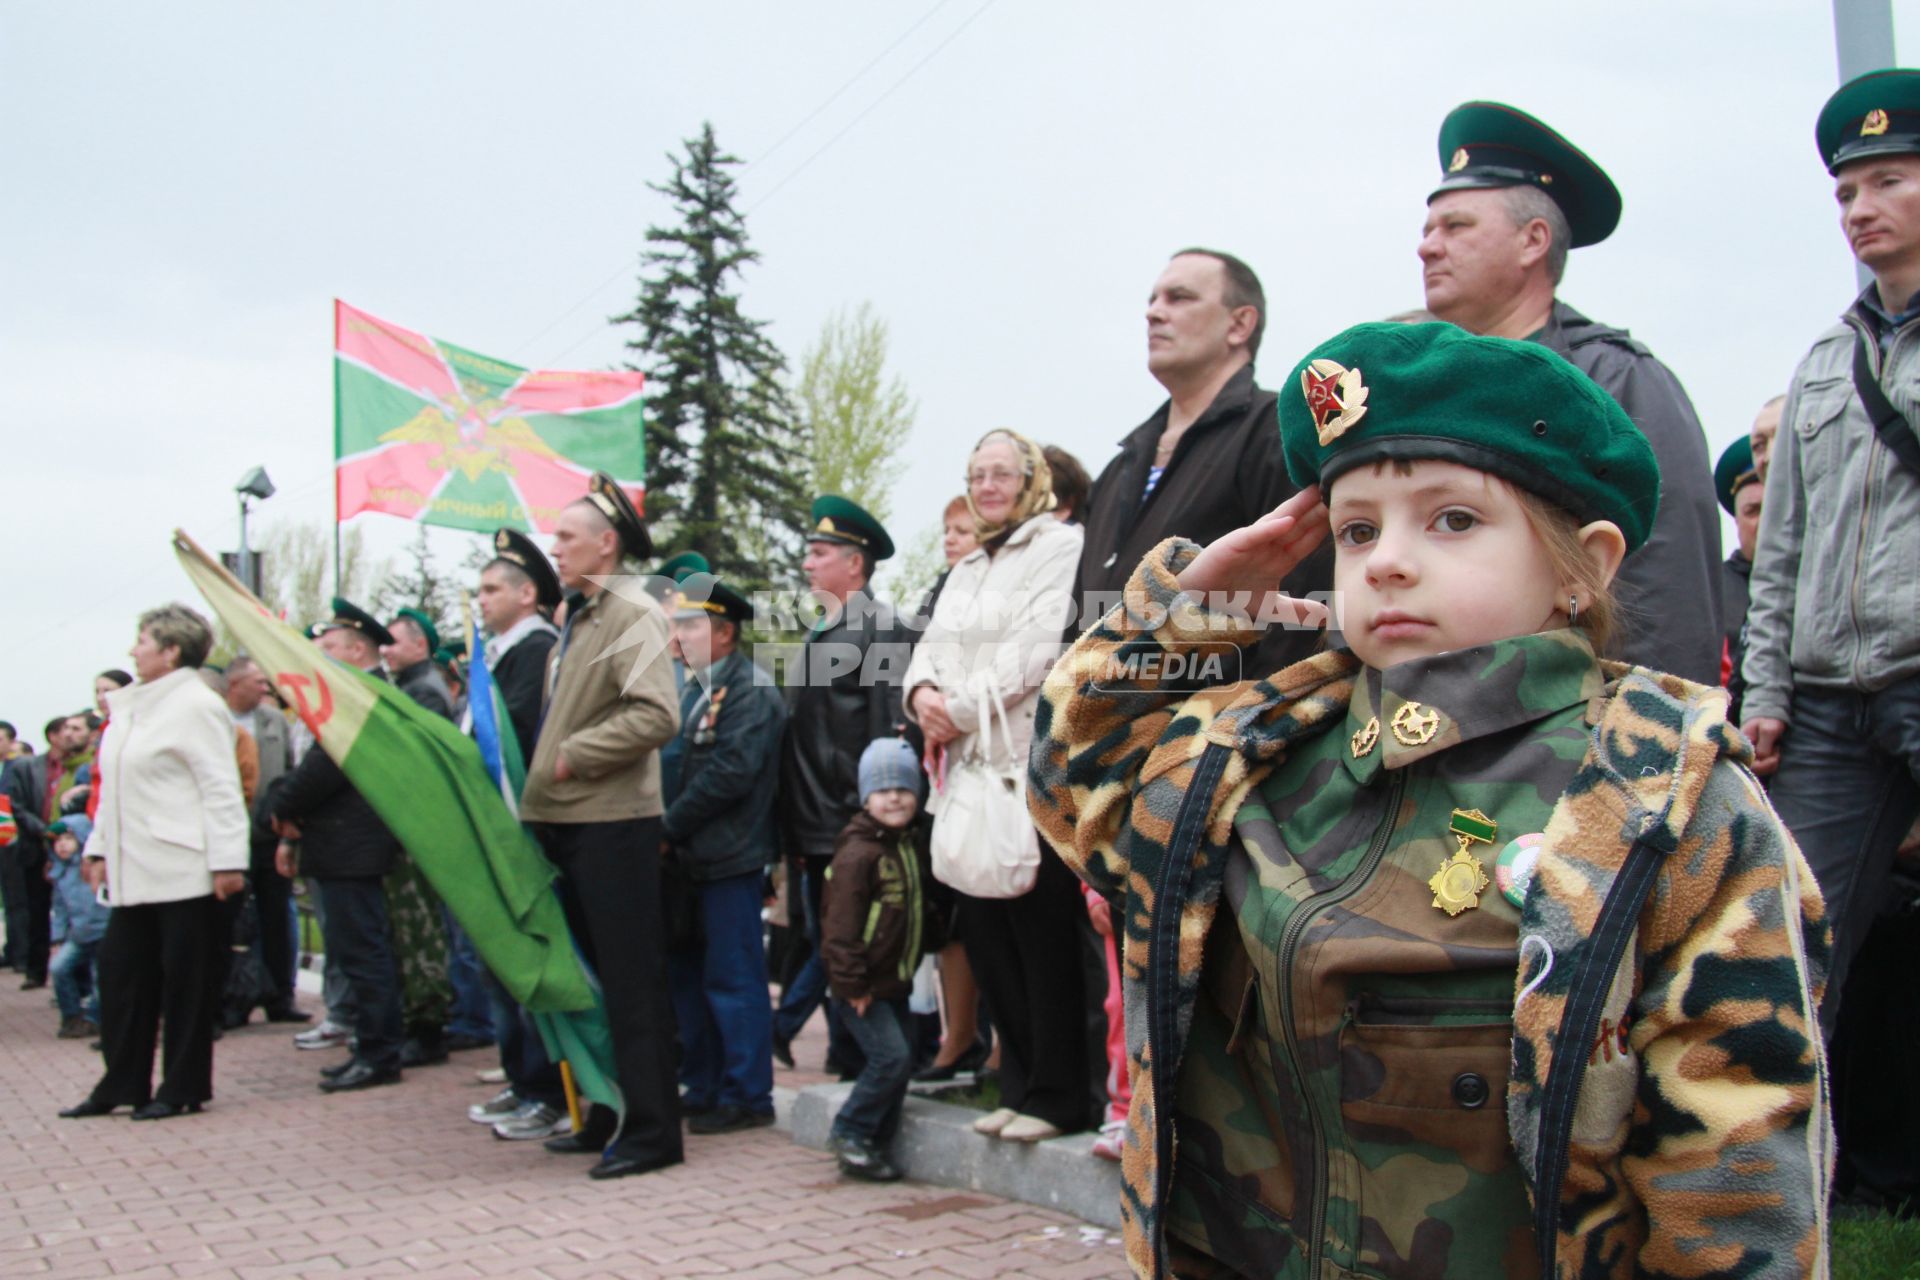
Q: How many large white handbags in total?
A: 1